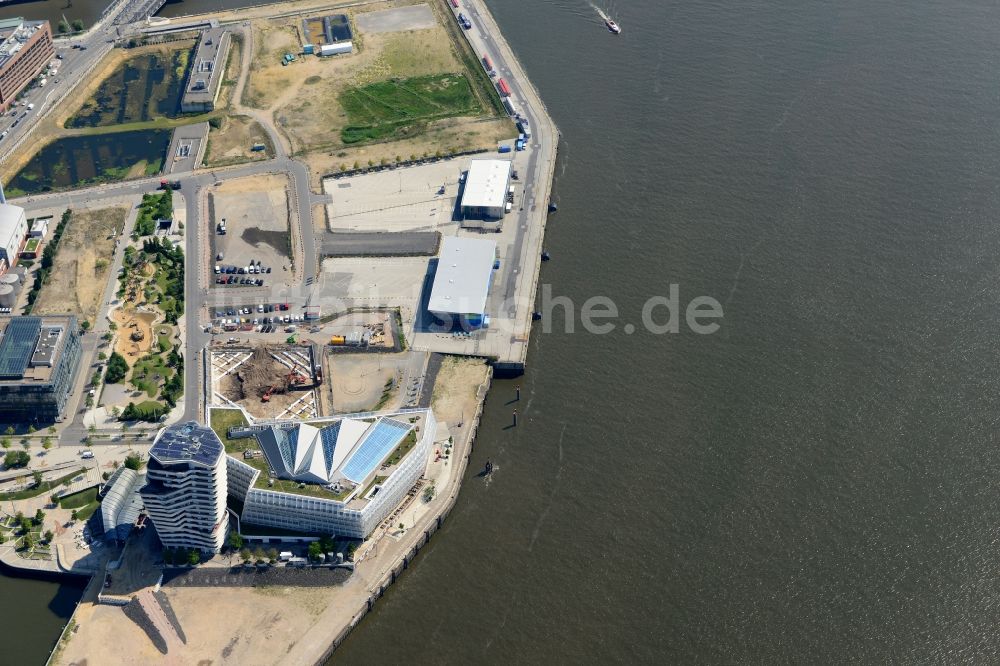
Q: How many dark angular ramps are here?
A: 2